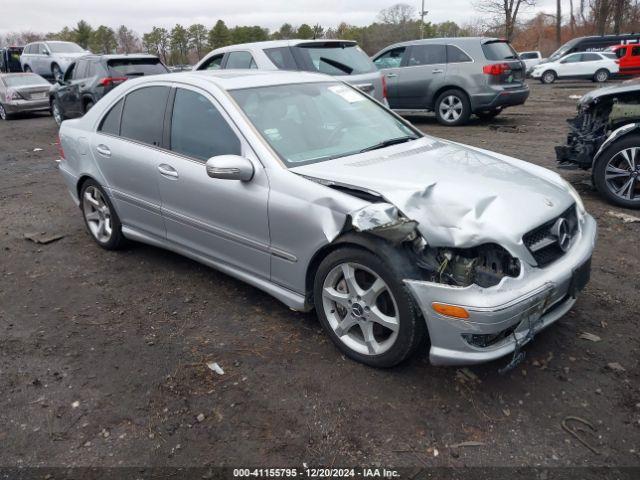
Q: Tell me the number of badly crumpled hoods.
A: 1